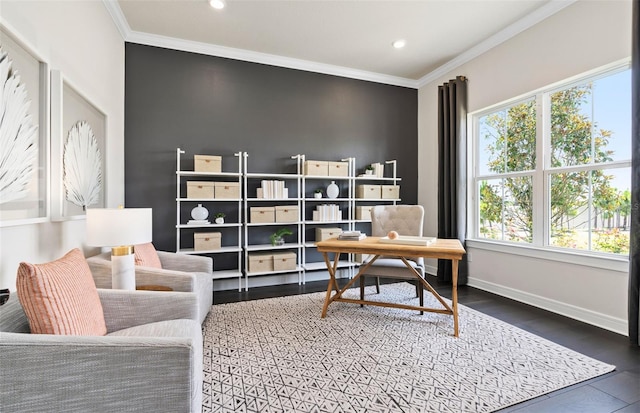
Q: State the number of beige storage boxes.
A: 14